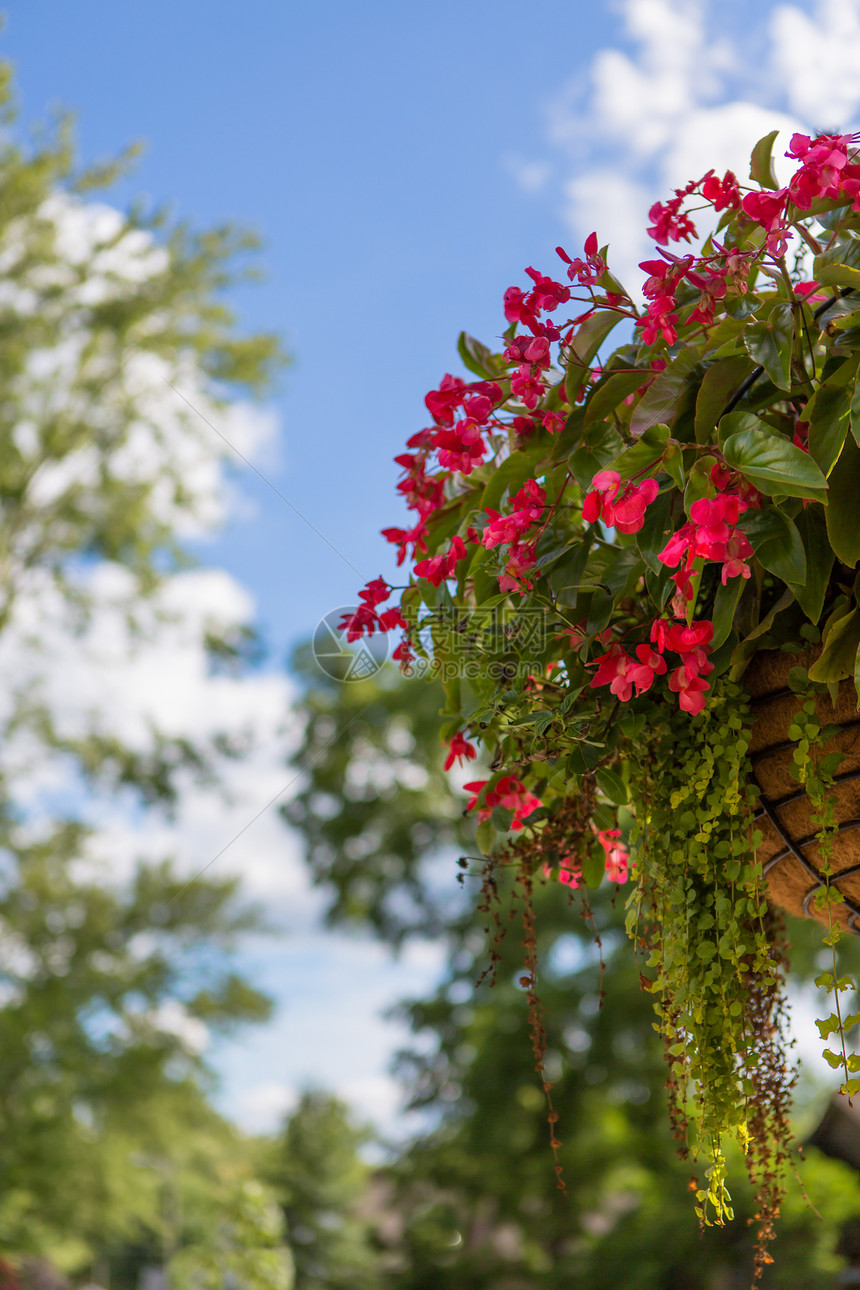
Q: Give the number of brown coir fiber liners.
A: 1